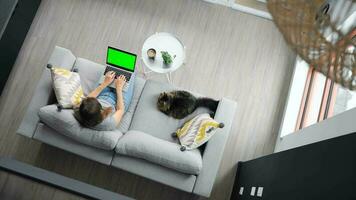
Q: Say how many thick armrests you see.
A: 2